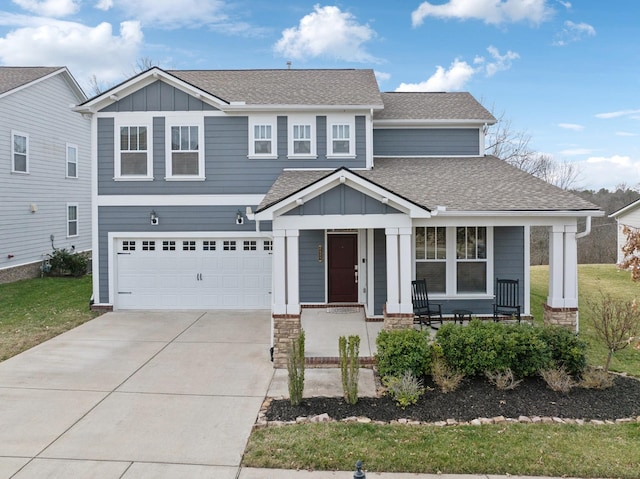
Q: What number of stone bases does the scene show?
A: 3